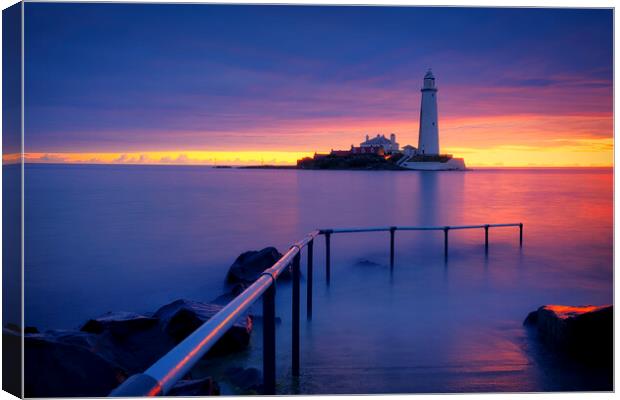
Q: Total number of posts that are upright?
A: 8